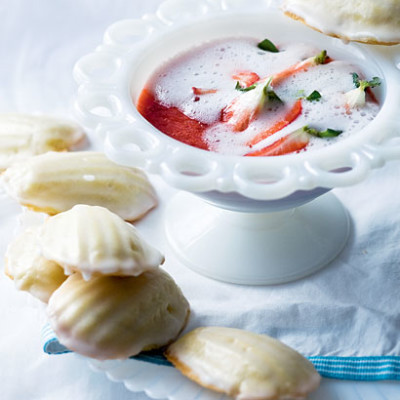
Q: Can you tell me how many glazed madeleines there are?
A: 7